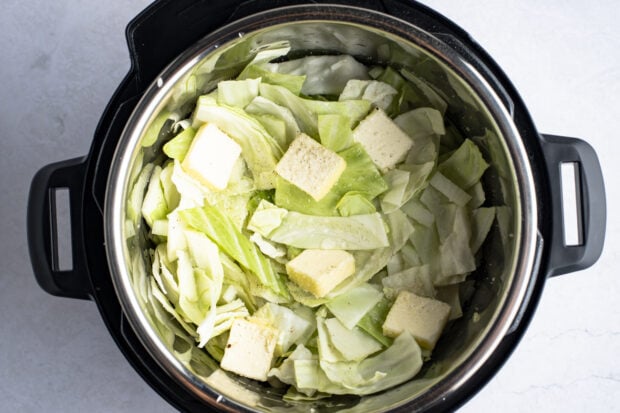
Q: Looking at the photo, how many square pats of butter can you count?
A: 6